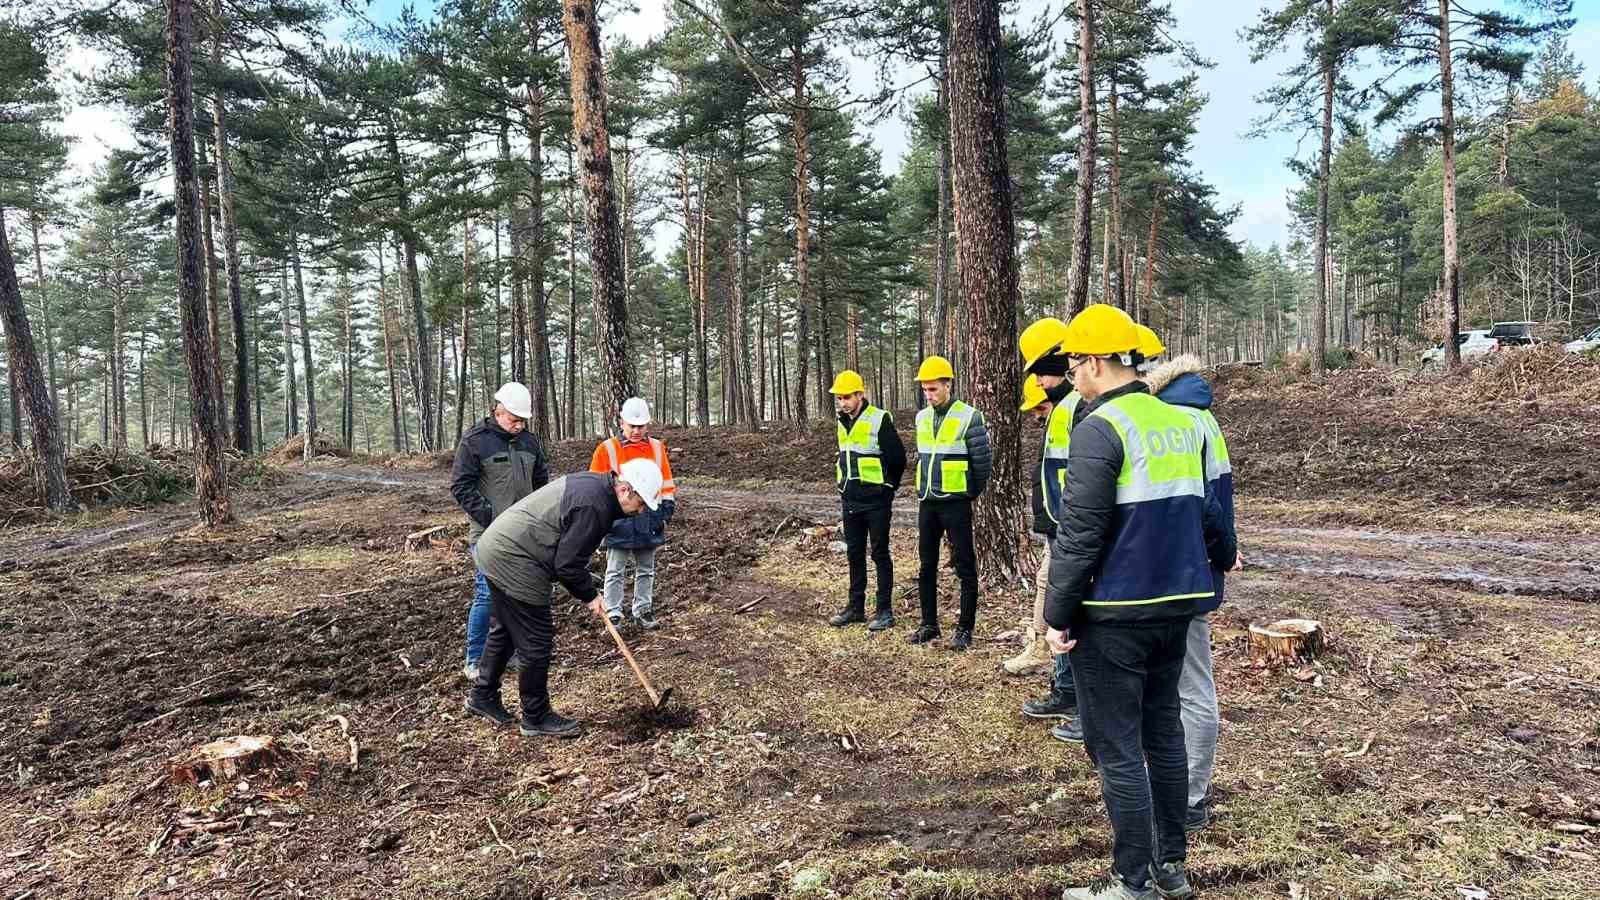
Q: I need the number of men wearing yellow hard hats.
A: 6